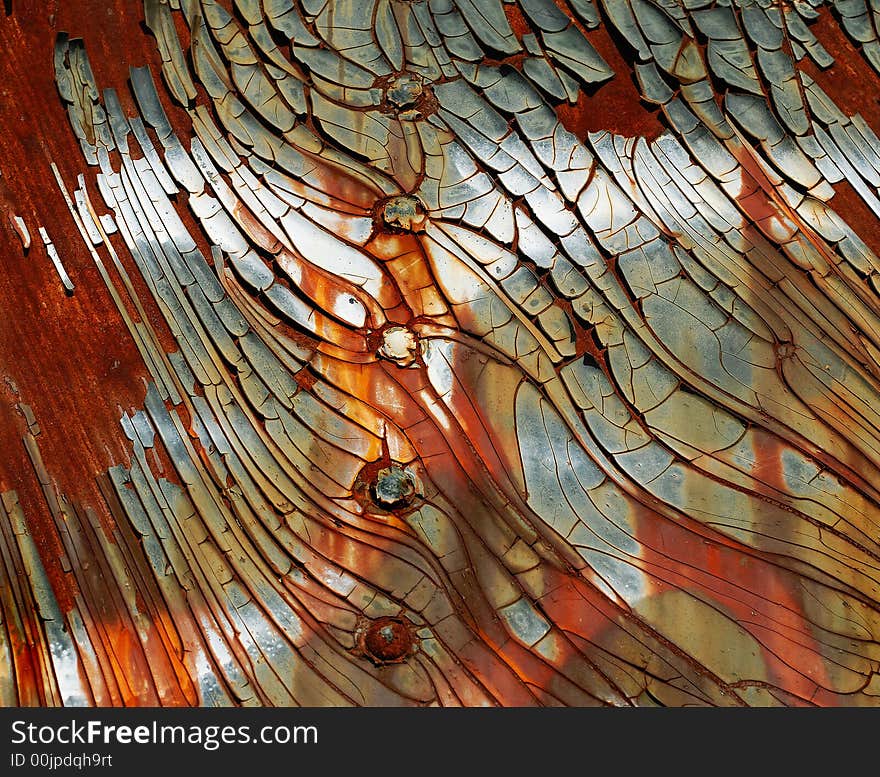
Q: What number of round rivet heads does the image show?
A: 5